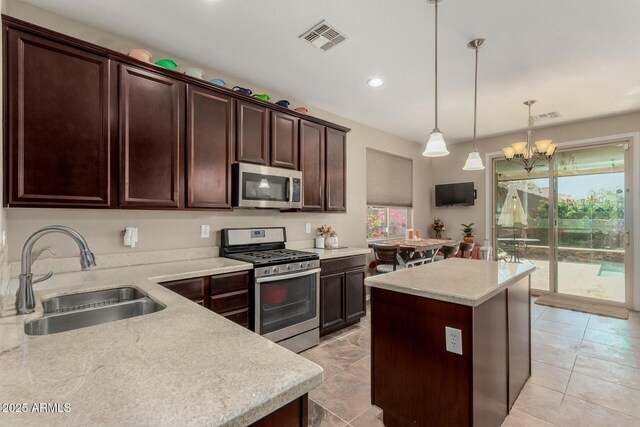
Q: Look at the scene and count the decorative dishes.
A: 8